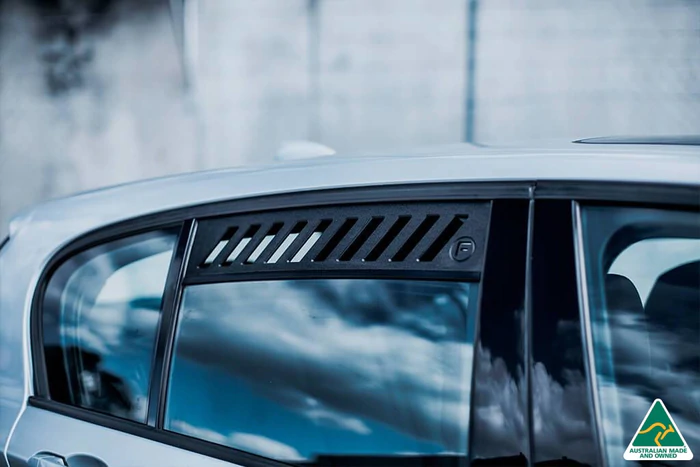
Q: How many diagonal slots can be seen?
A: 10